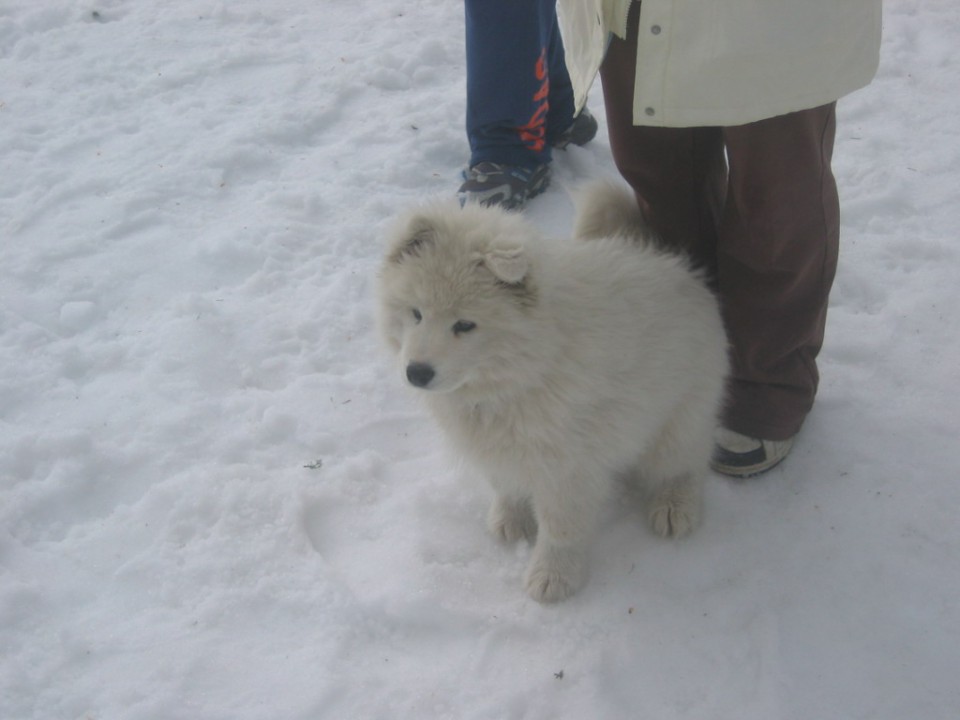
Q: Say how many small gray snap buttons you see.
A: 2